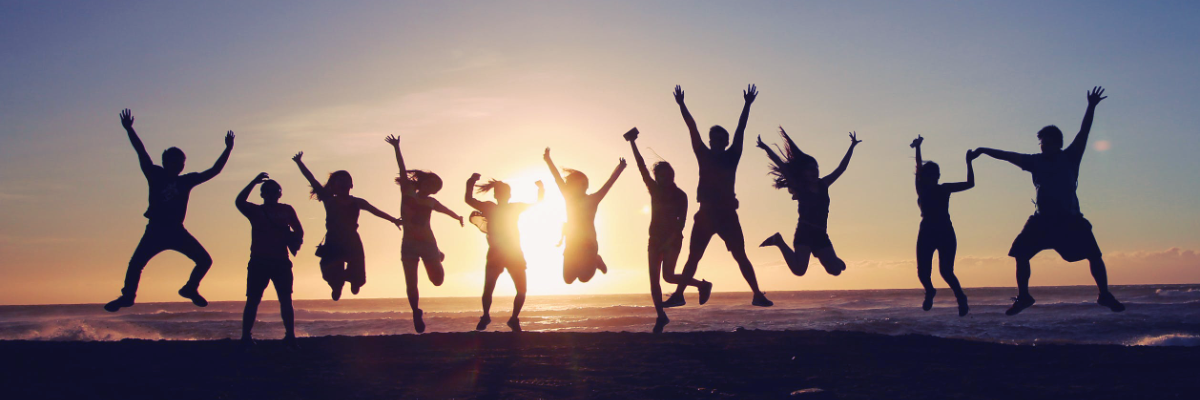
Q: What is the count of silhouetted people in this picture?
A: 11